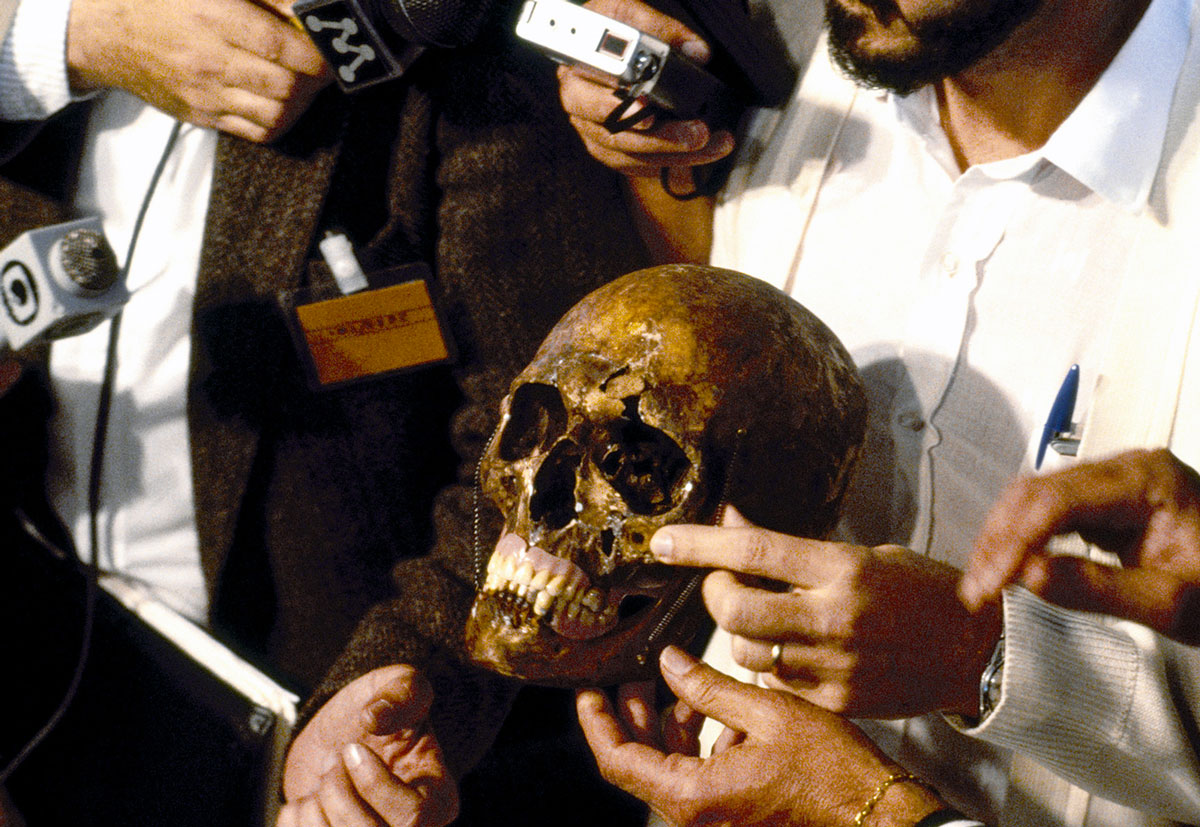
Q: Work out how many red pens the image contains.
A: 0